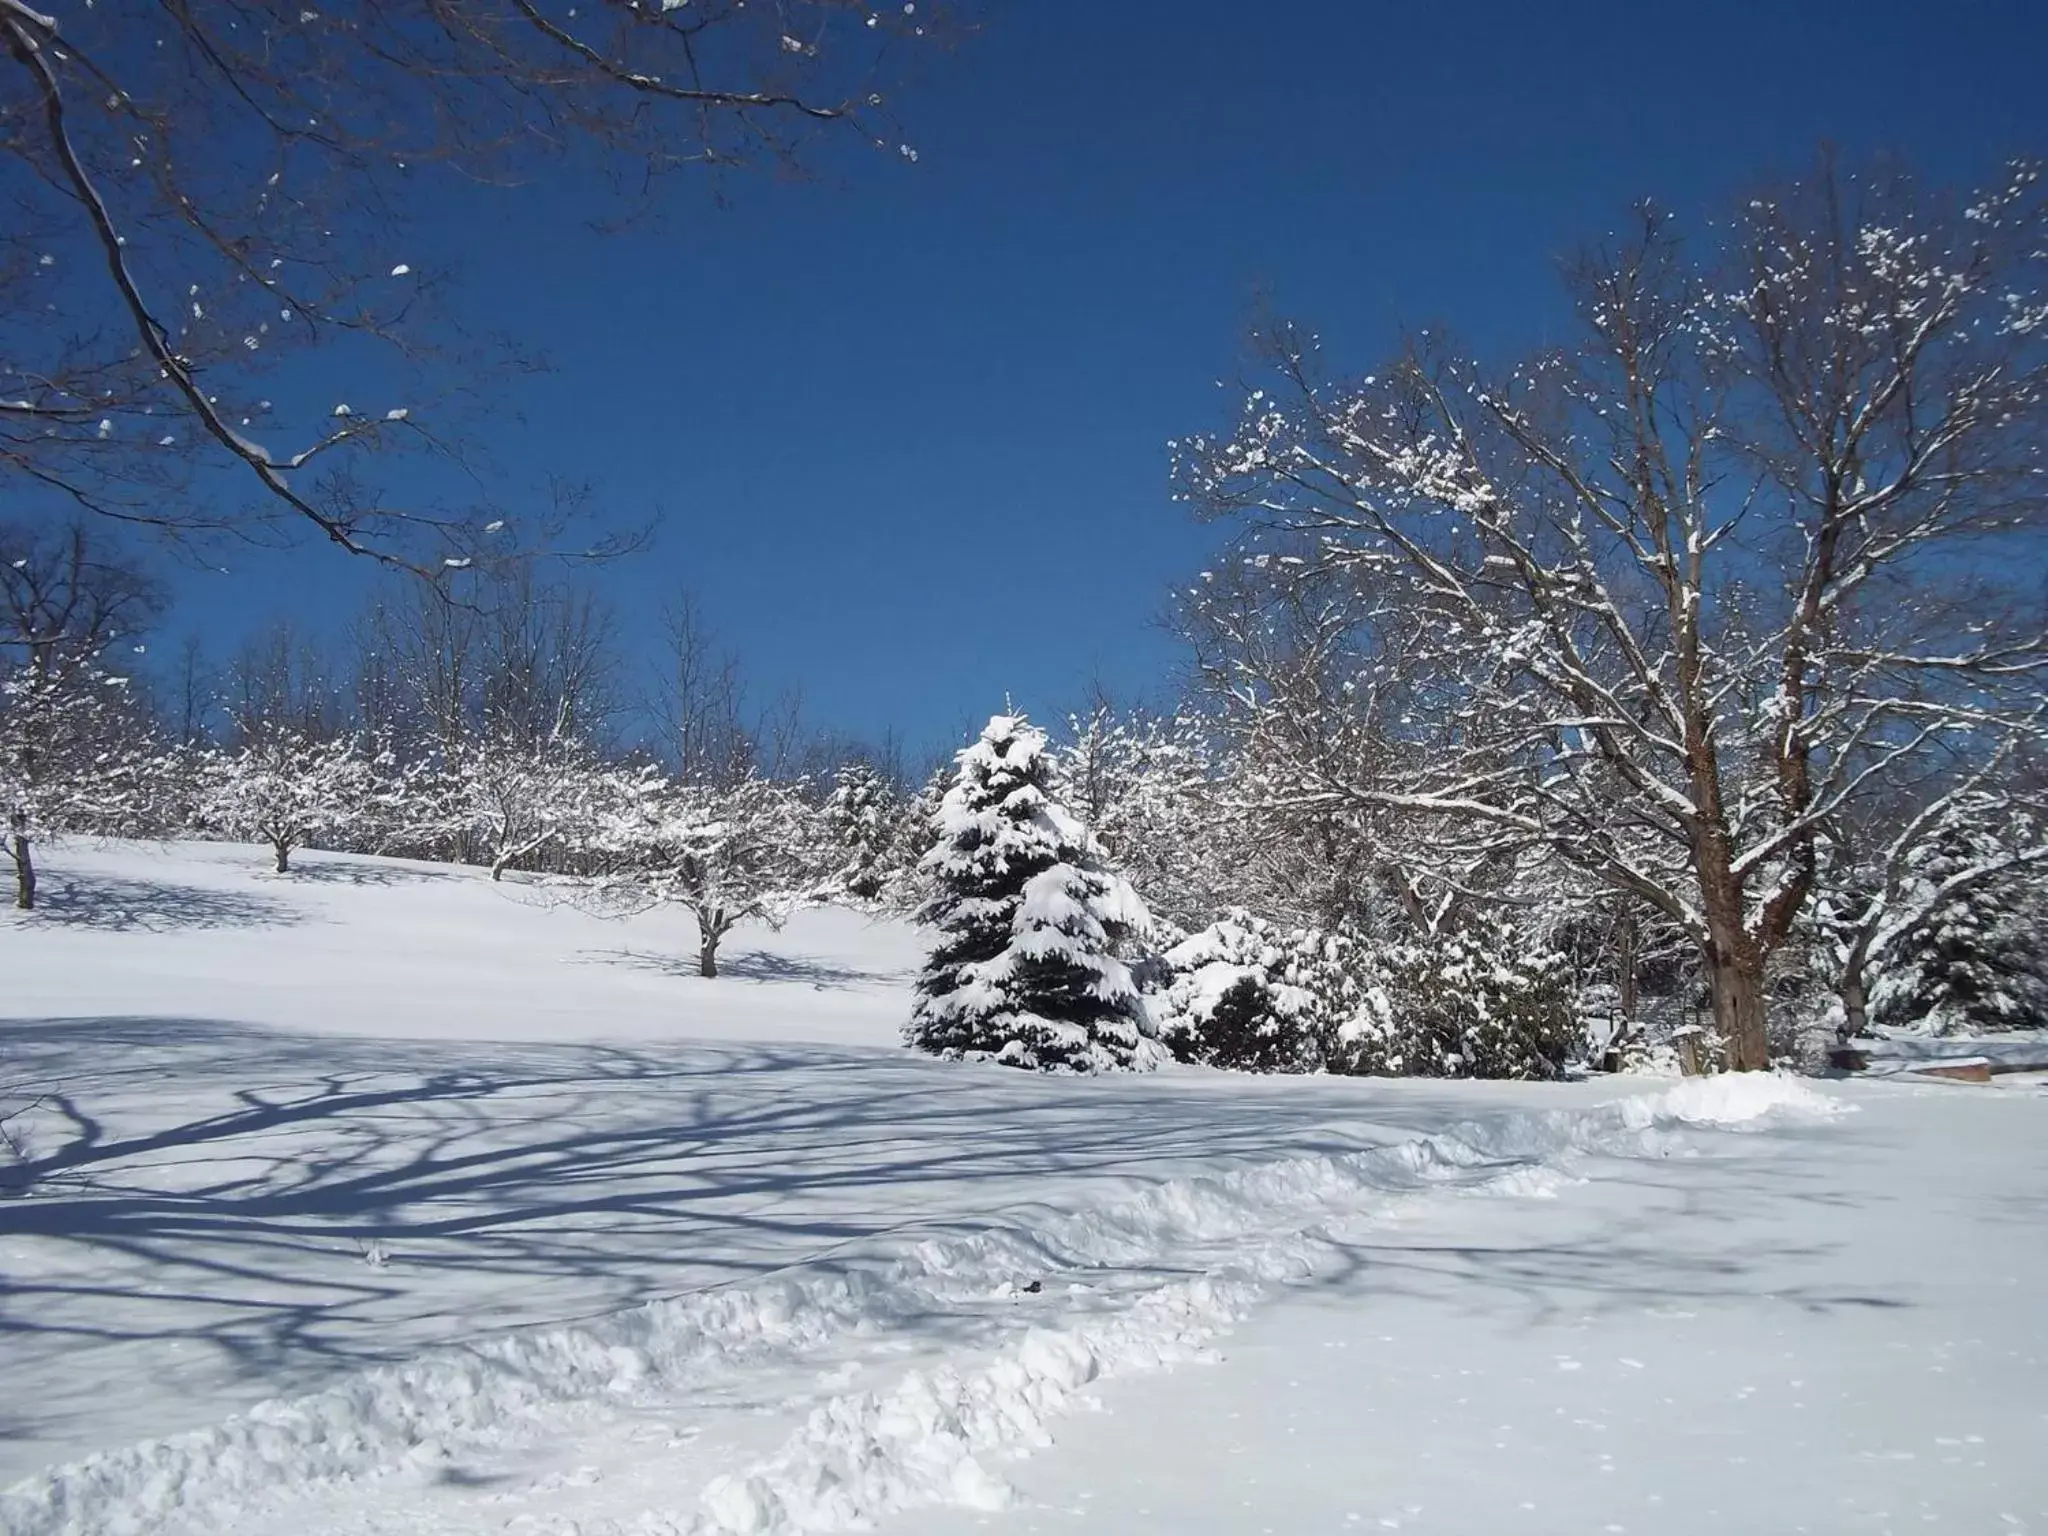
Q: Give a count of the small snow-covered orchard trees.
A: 4